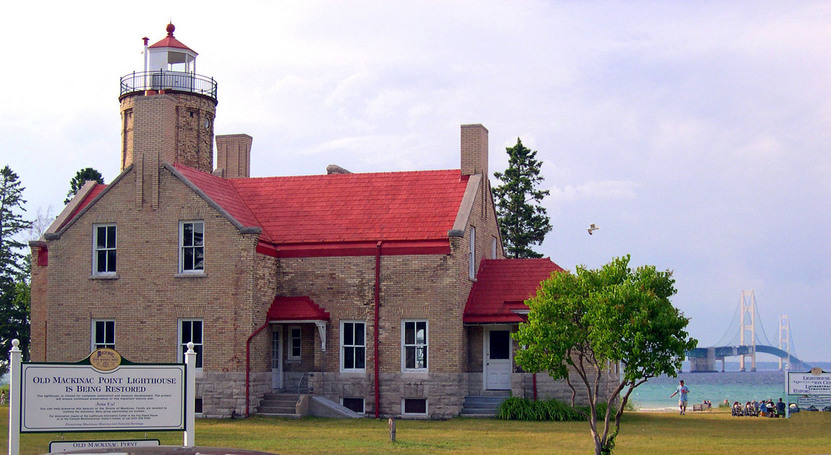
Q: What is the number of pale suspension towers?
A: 2